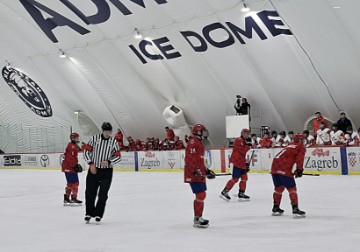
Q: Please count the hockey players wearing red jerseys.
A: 4